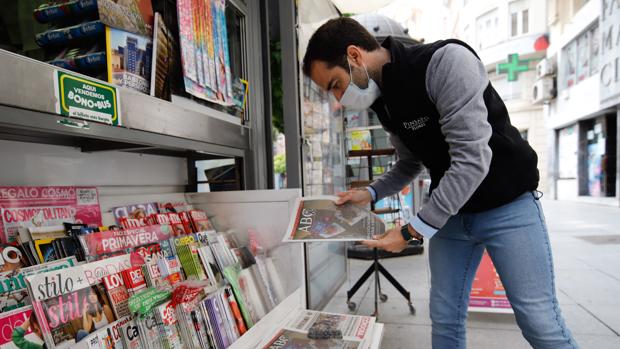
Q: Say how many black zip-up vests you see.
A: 1